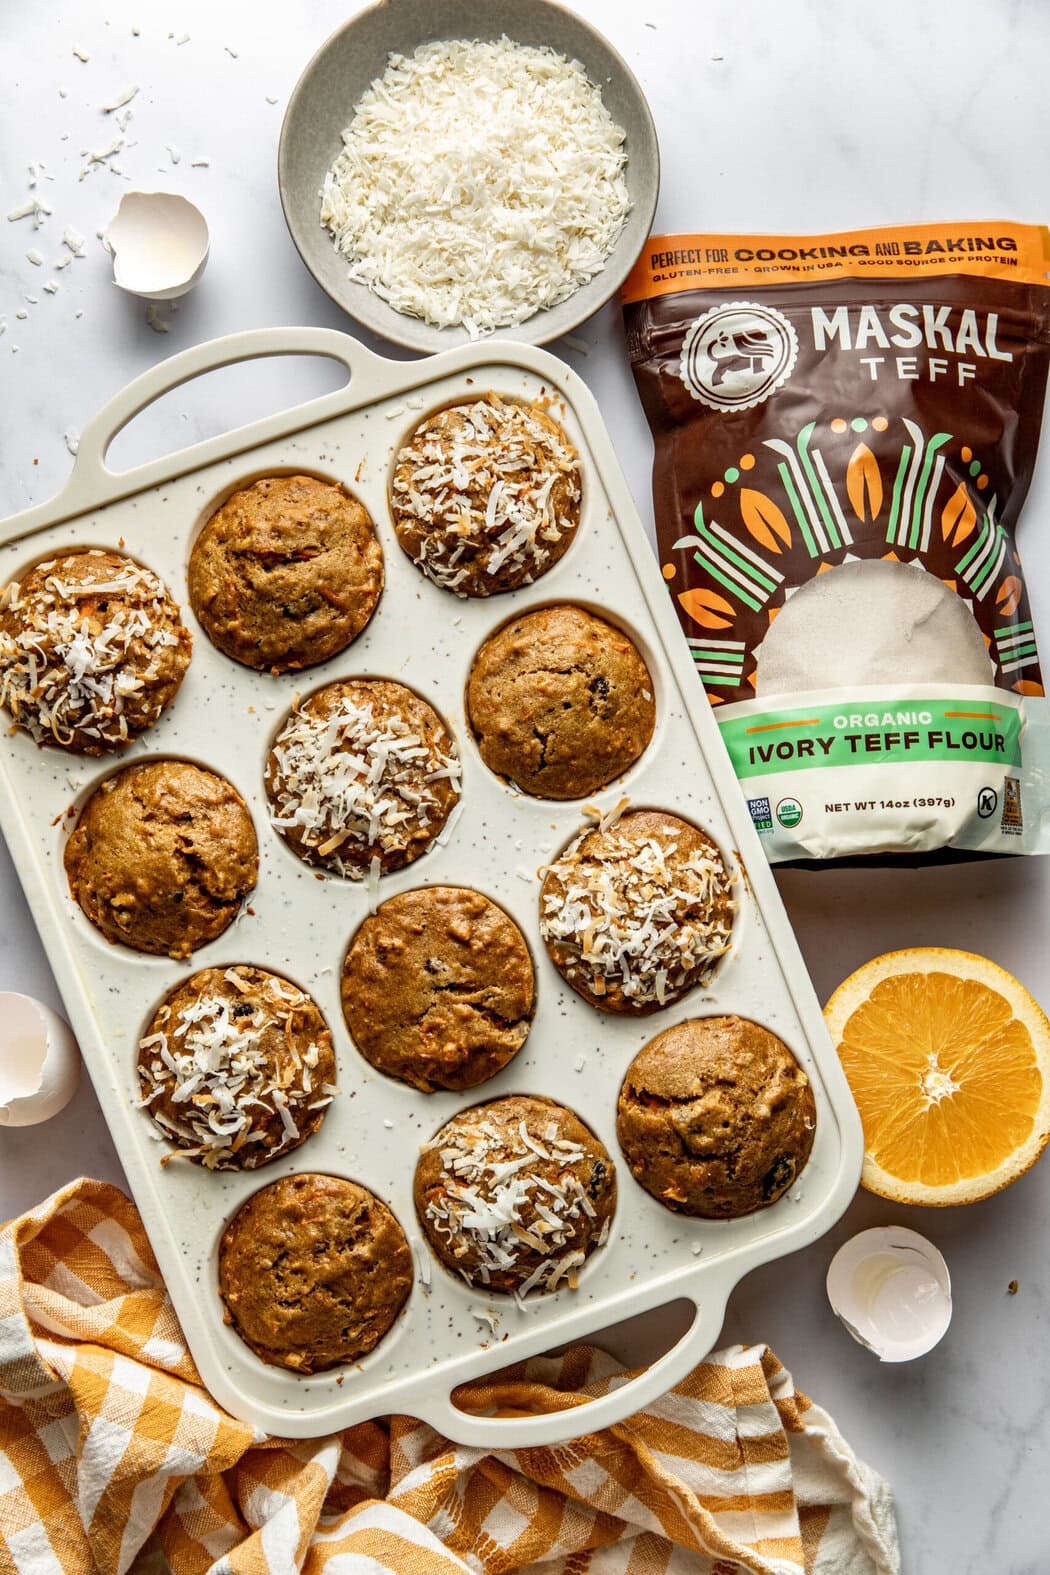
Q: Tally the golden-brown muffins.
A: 12